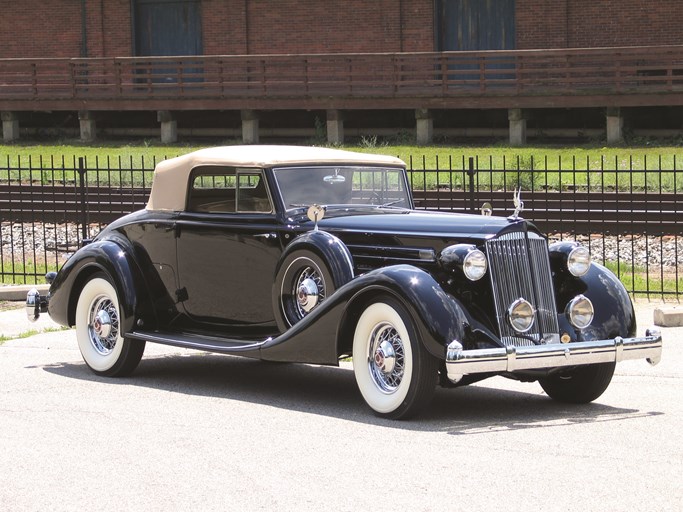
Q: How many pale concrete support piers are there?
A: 8